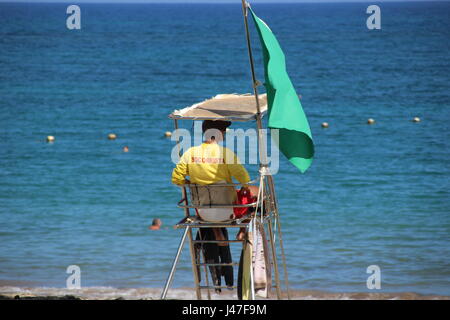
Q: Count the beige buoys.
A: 6